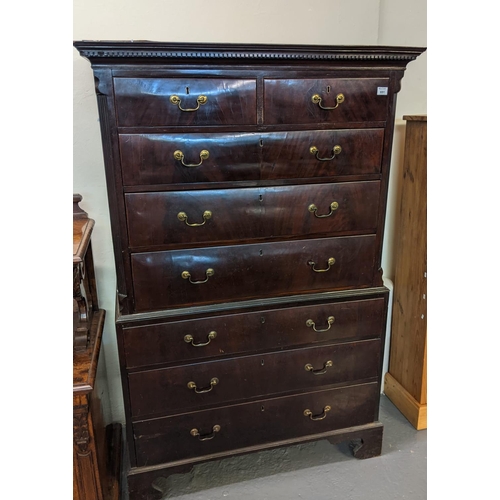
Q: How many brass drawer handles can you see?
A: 14